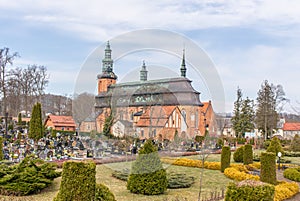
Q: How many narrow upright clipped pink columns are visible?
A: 0